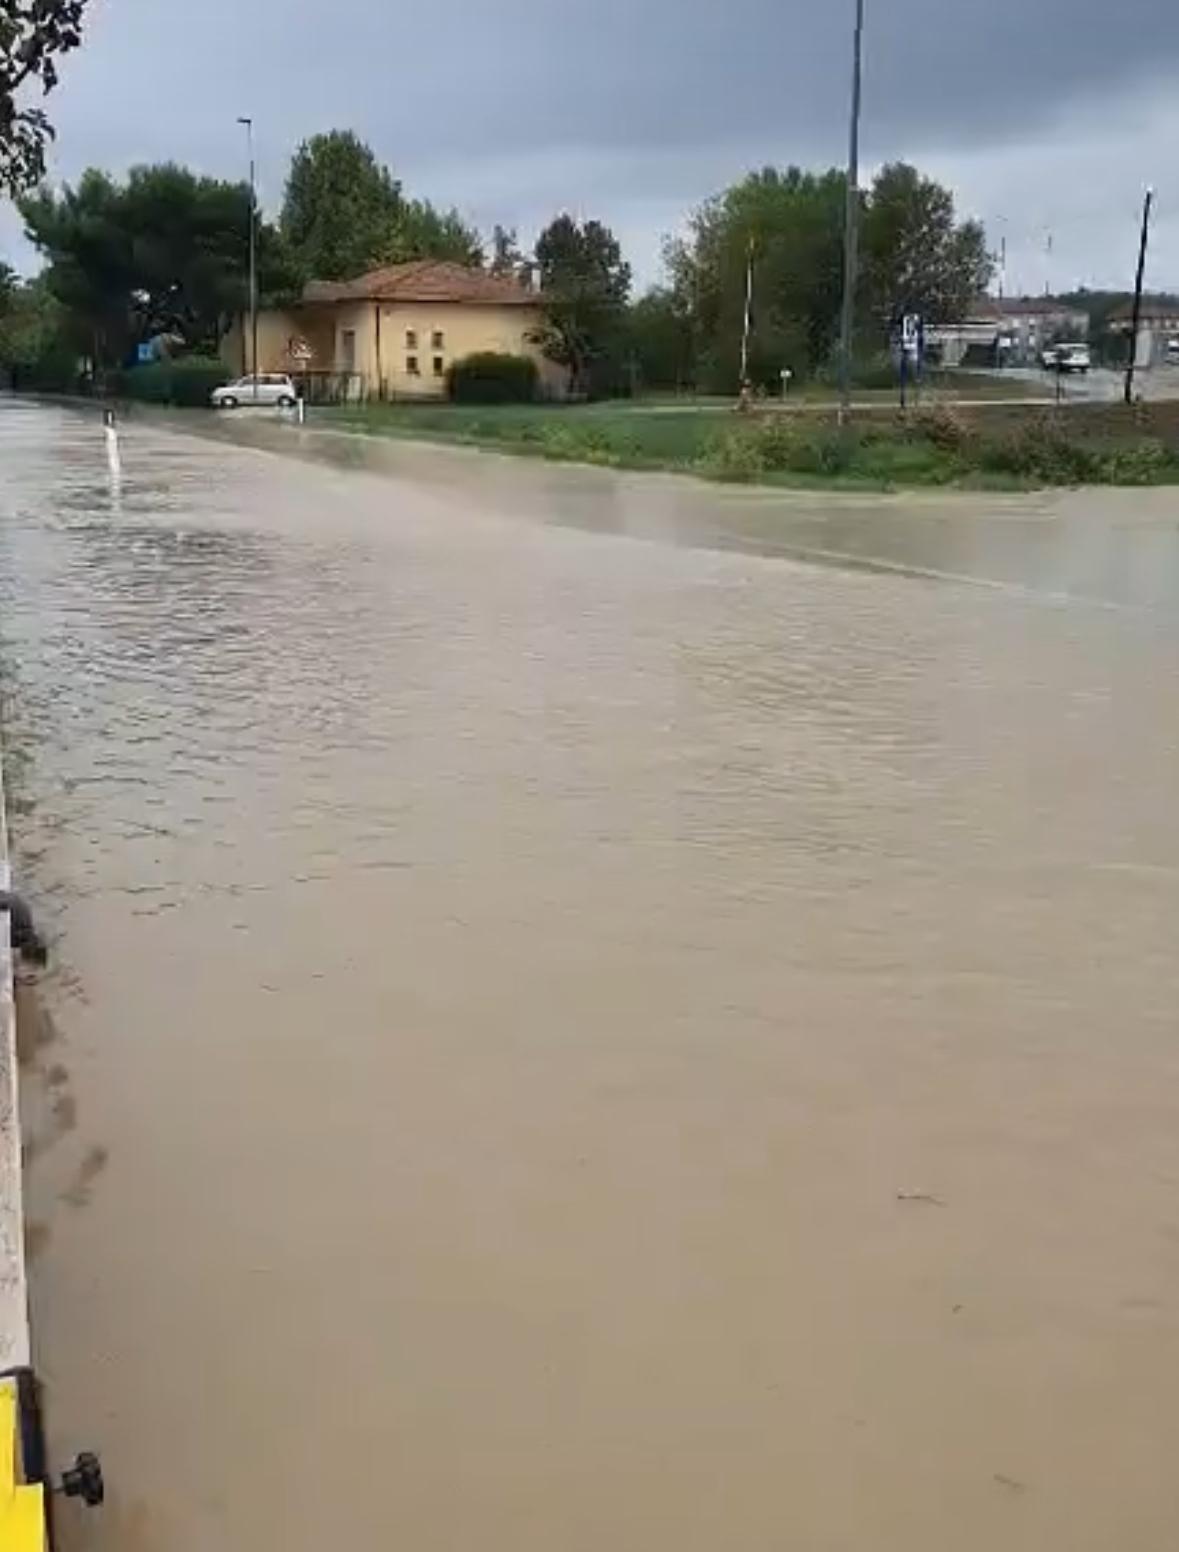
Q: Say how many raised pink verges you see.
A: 0